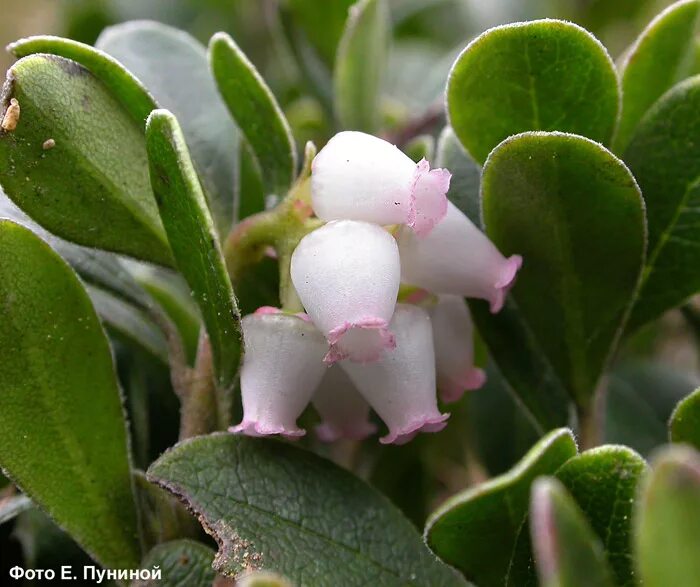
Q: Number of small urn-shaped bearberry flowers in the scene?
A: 7